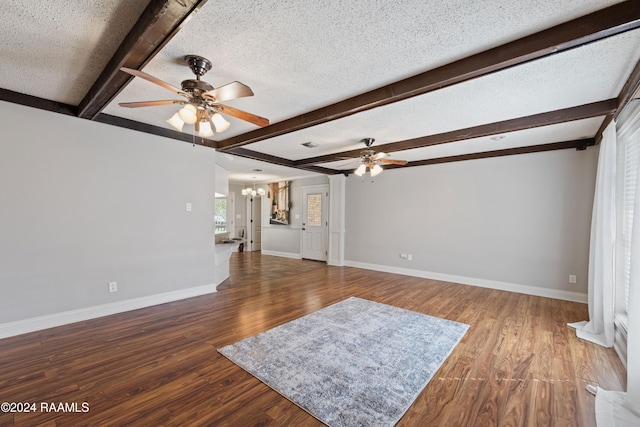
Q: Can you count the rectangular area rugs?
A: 1